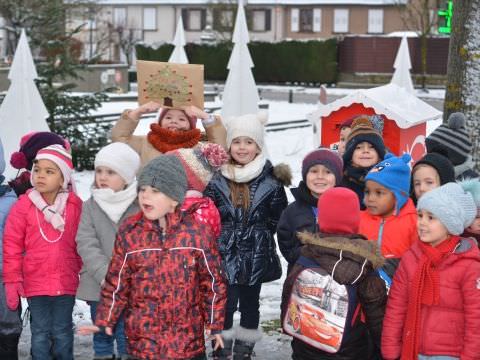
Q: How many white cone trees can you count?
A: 4